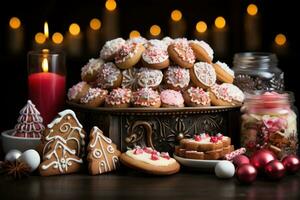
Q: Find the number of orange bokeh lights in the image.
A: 13